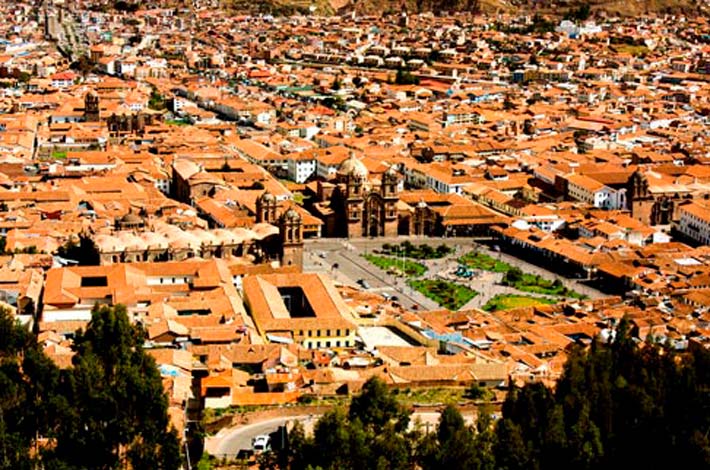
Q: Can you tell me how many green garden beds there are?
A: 6